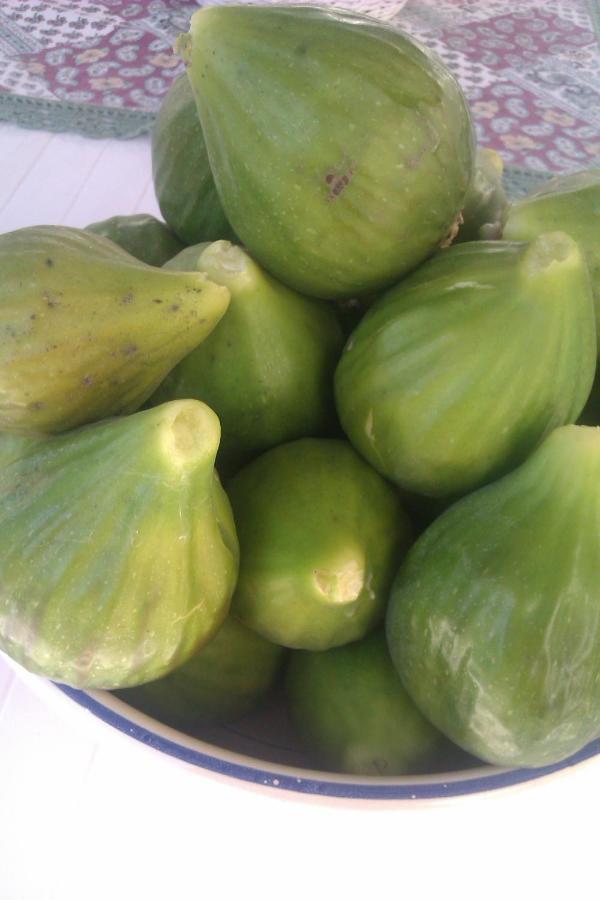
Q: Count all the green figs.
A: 13